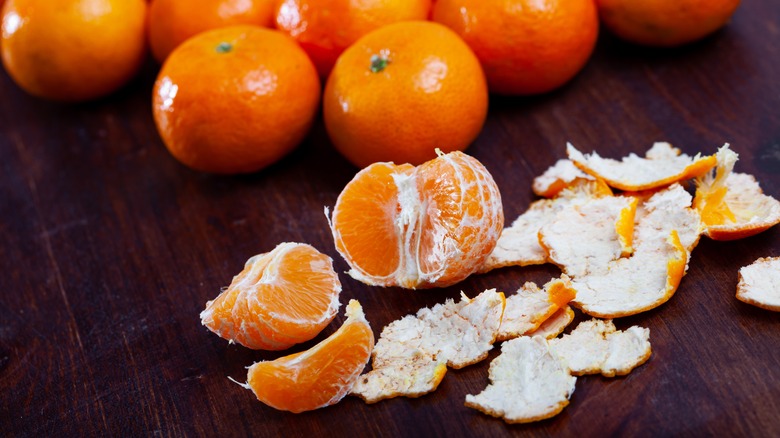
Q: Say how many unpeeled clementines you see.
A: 7